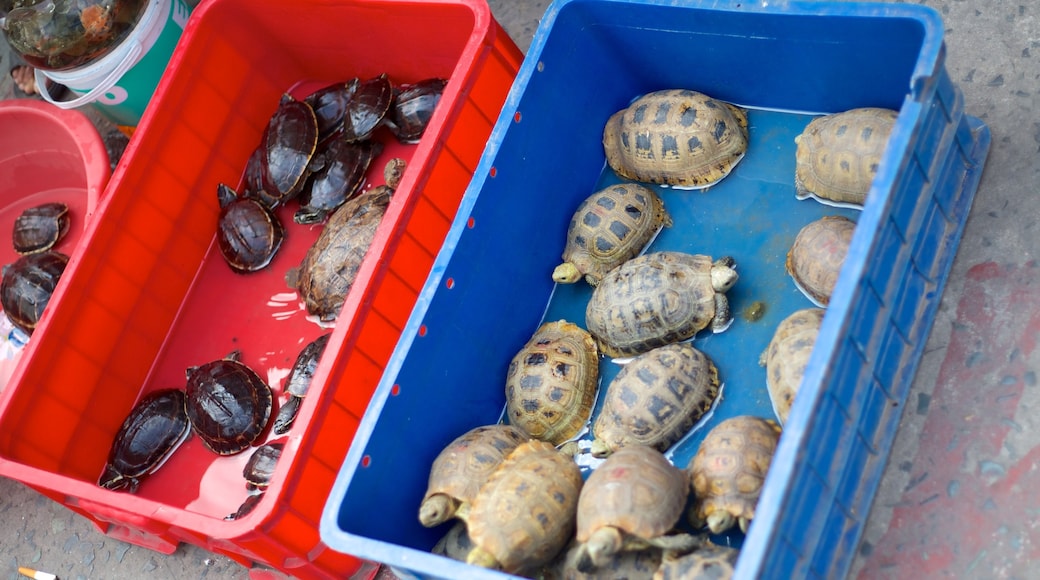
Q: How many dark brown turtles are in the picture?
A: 14